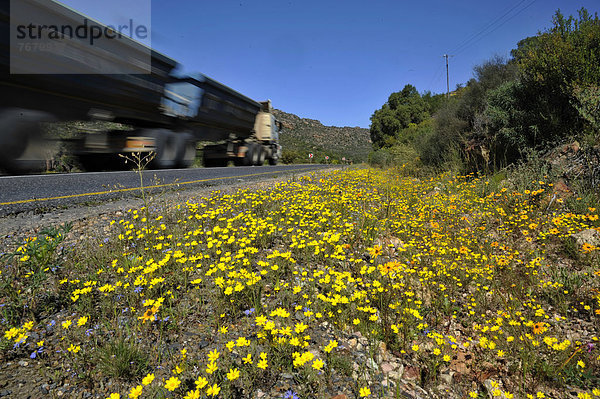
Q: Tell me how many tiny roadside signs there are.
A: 3